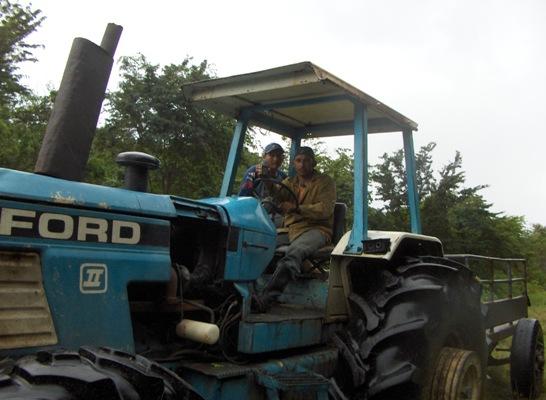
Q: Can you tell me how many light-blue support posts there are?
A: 4